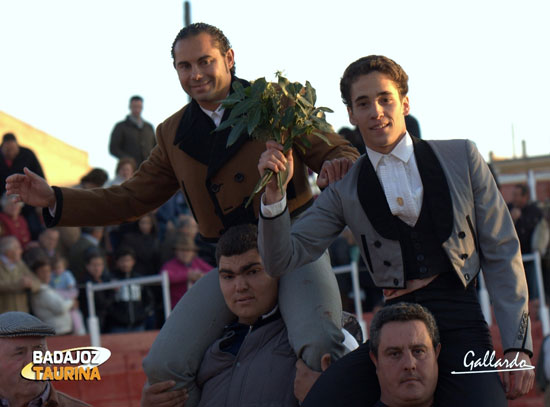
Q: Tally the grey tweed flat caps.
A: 1